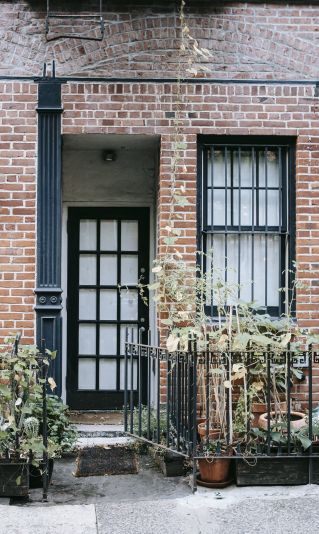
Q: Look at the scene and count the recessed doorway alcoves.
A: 1